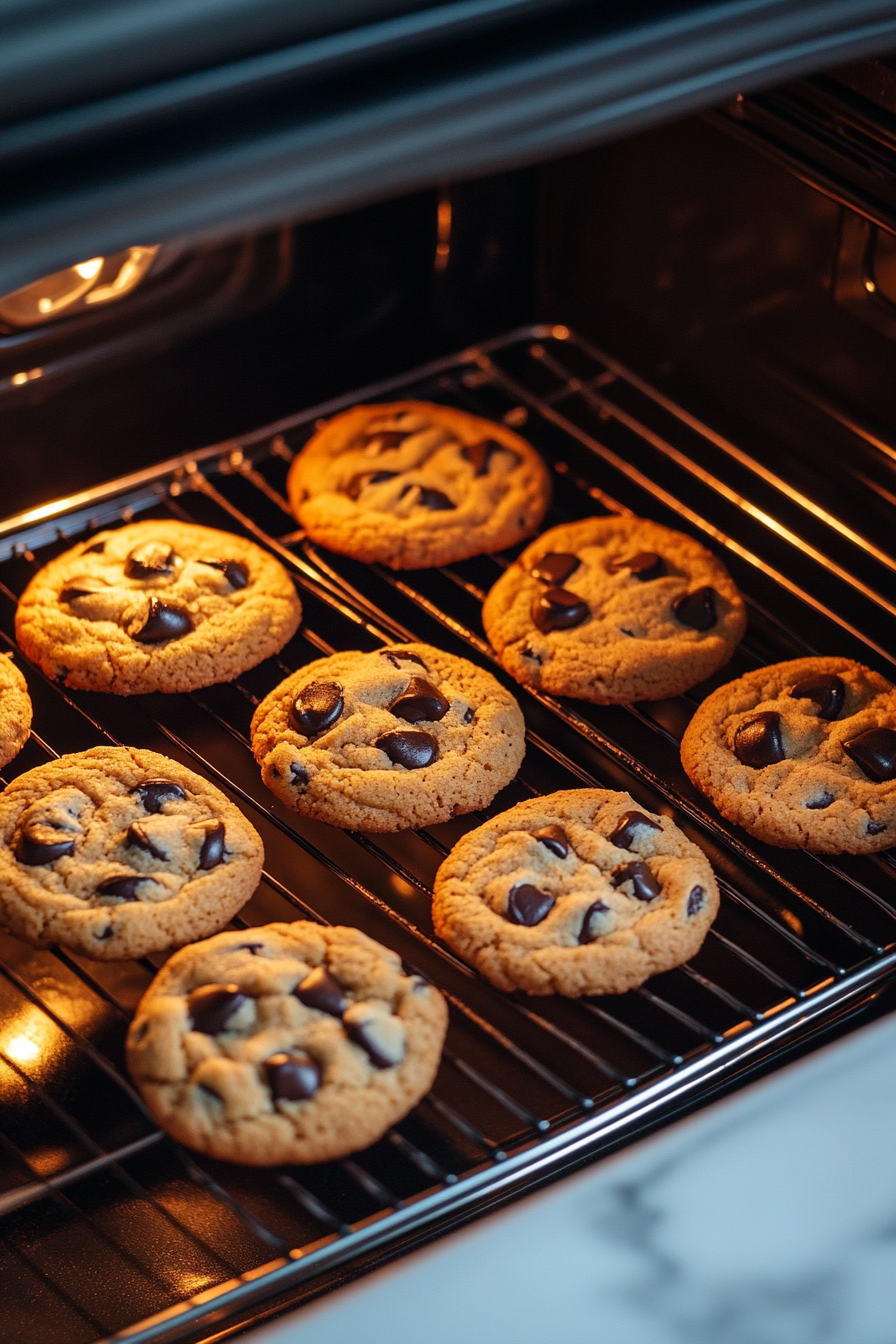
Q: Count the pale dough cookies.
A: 9